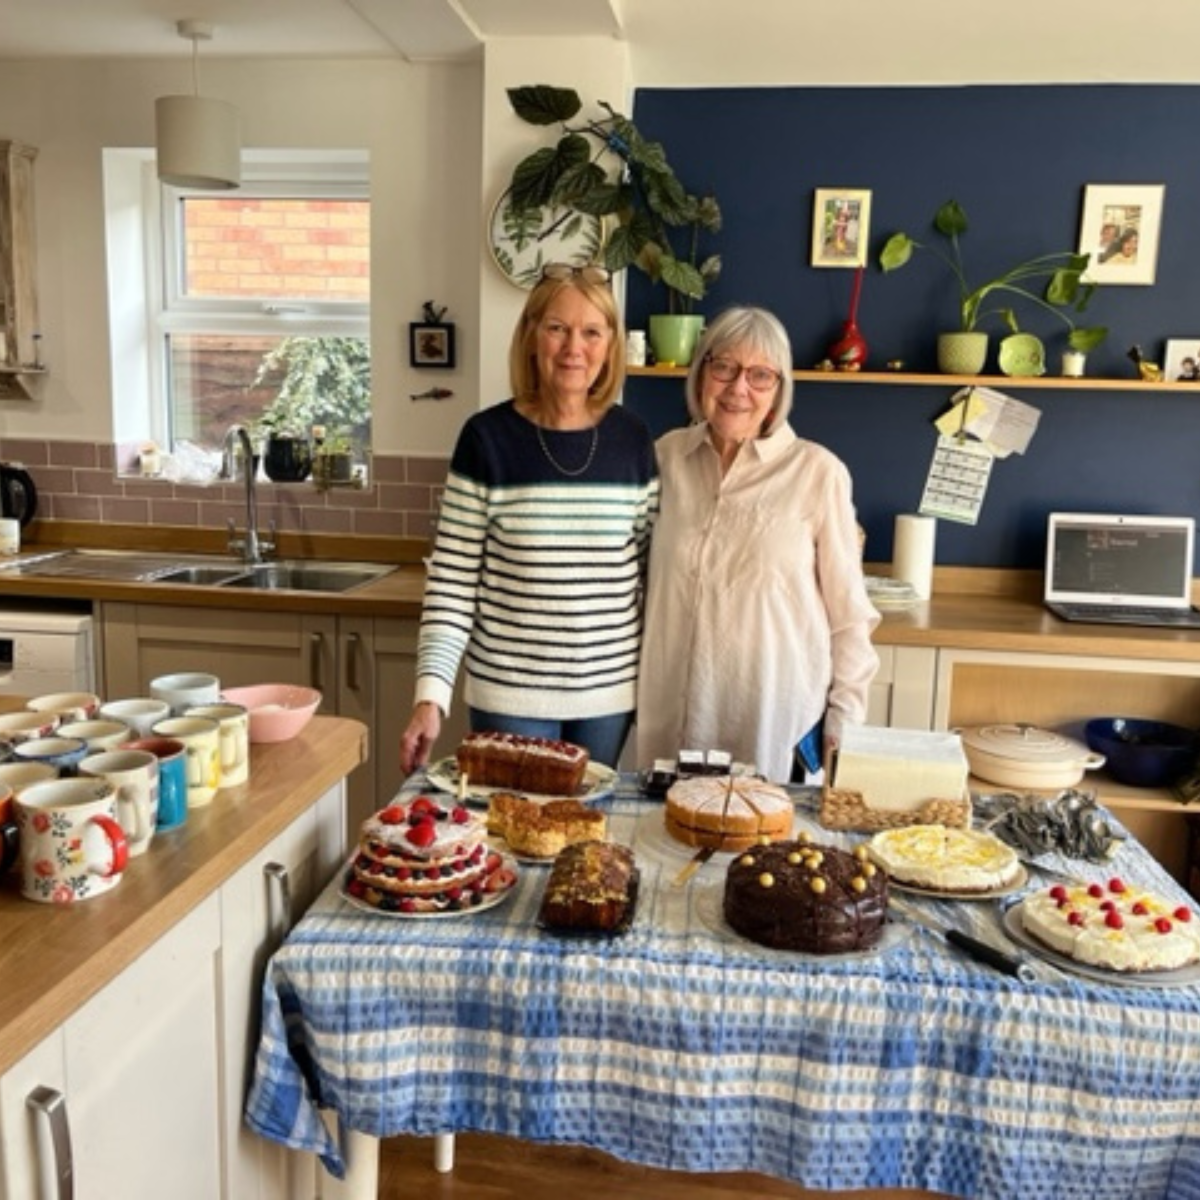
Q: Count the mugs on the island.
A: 14